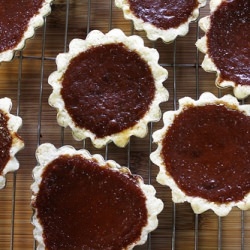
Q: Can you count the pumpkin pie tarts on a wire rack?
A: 7